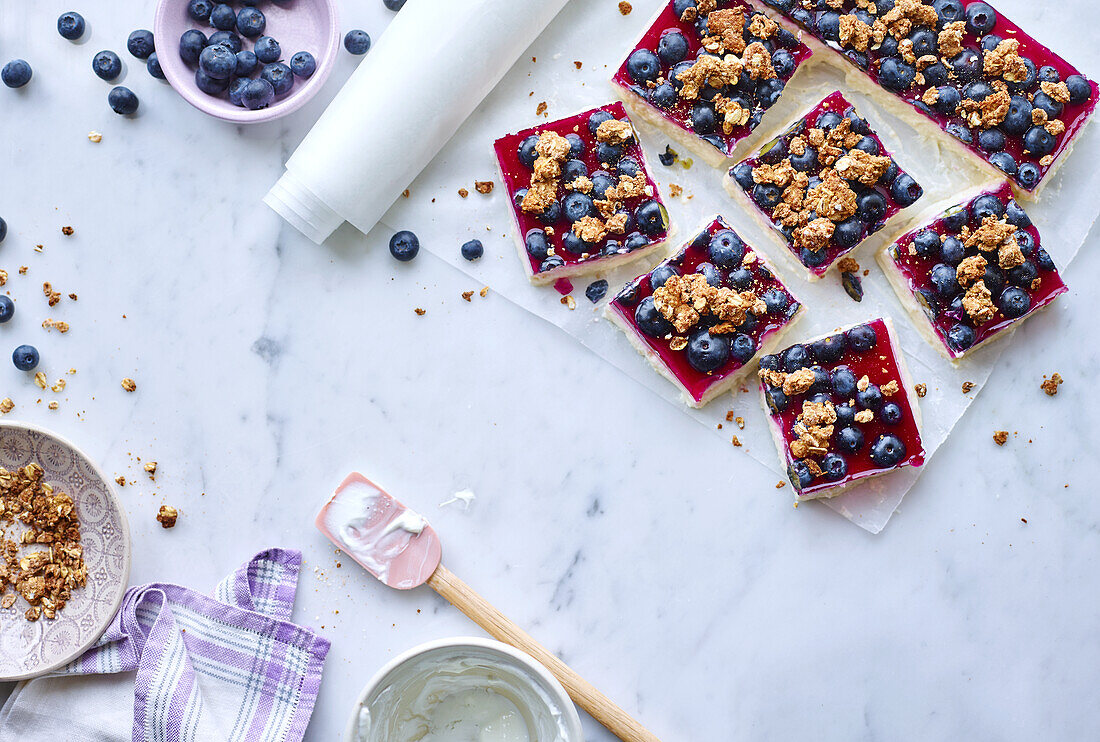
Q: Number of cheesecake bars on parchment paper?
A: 7